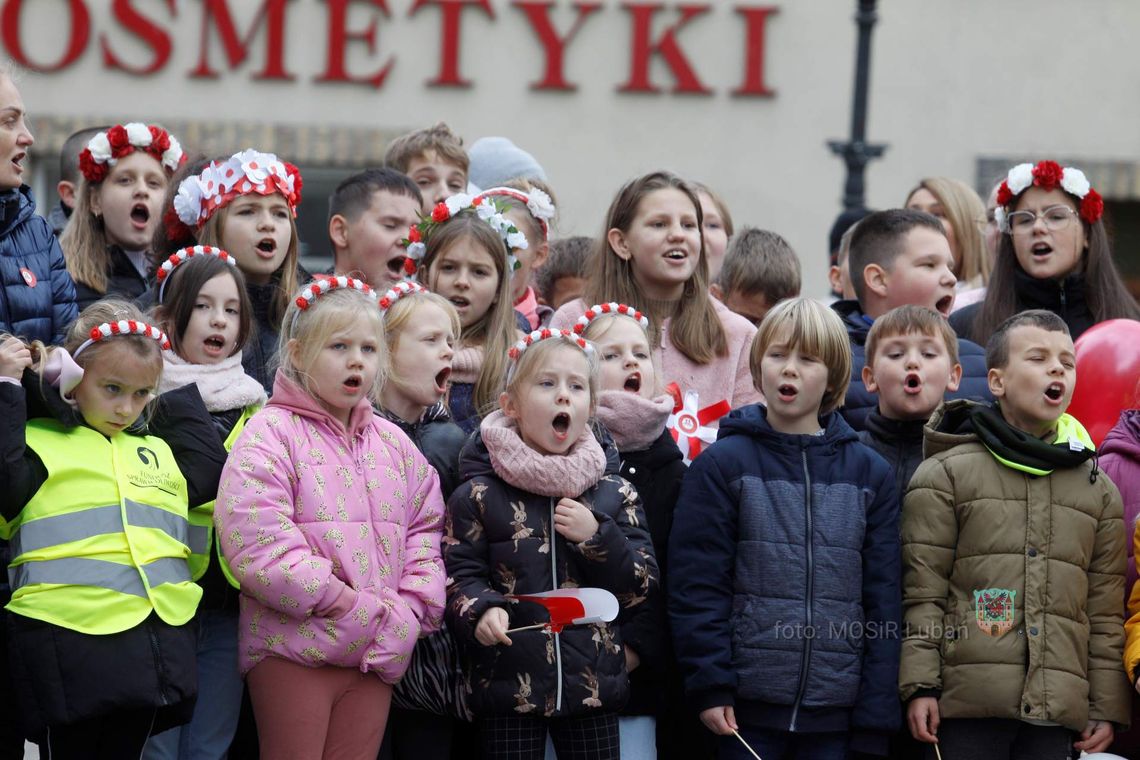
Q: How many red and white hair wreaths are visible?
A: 11